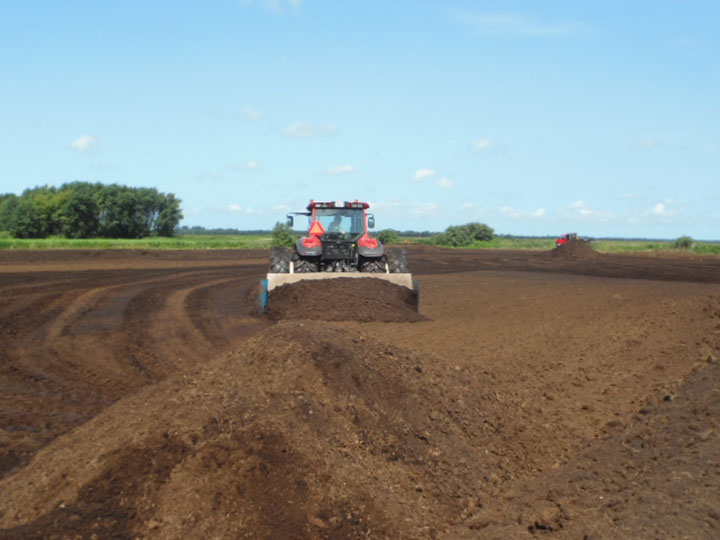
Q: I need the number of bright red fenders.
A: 2